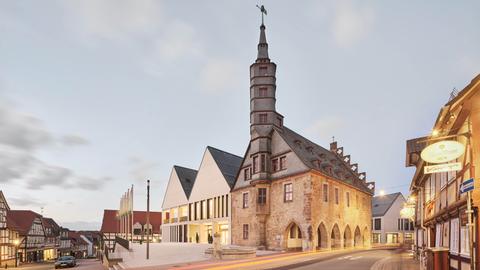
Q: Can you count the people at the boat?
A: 0